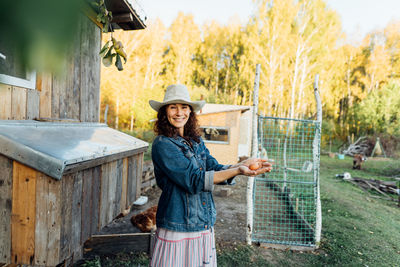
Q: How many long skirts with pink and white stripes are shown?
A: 1